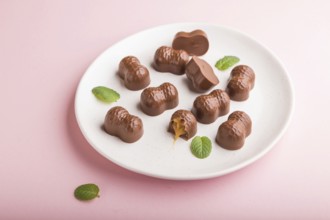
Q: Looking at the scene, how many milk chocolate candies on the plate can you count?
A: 10